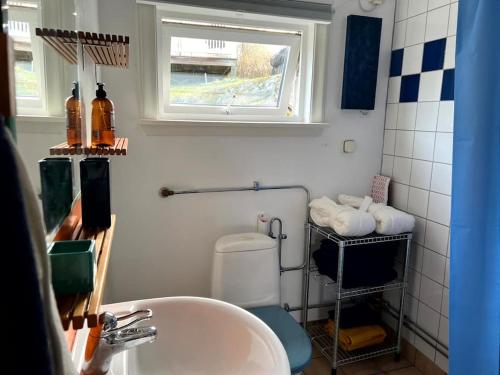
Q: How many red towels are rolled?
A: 0